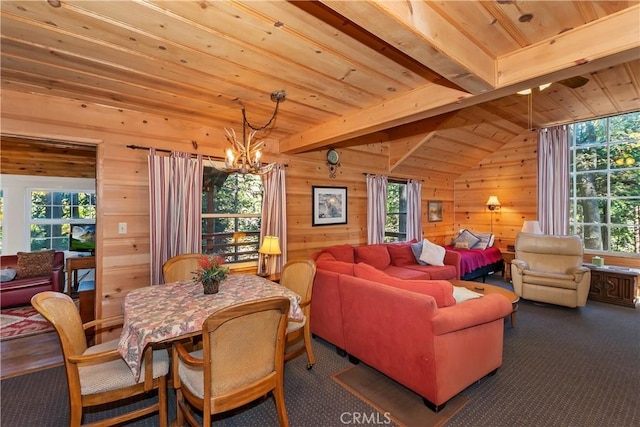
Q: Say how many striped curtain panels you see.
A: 5